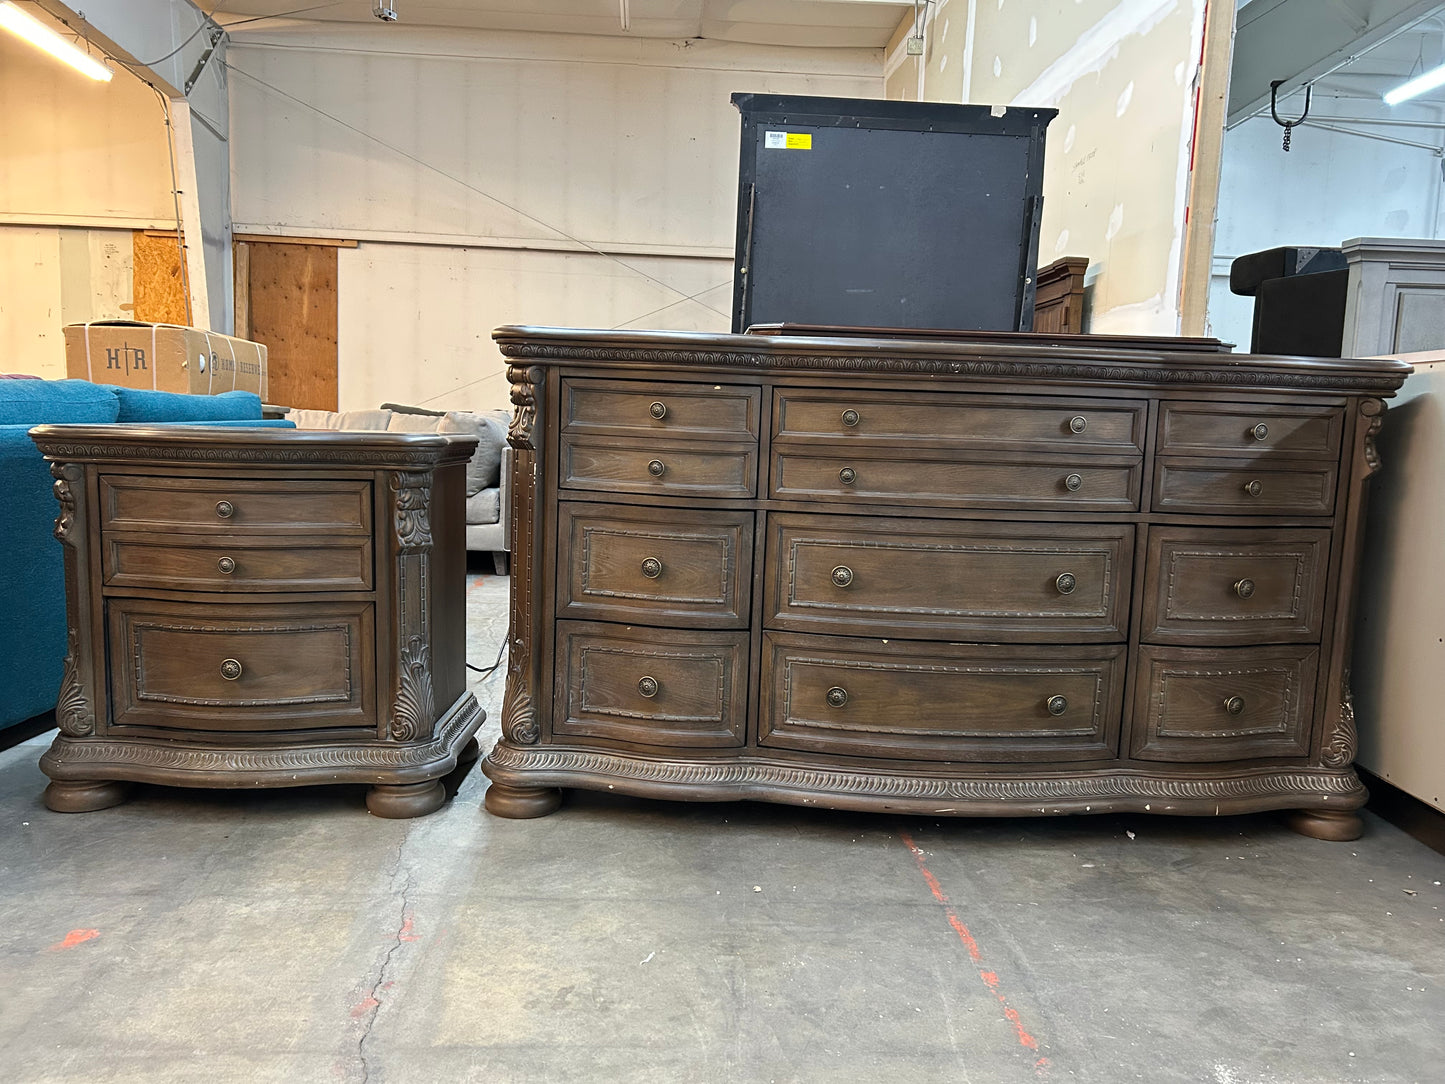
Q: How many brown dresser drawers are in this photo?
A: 15